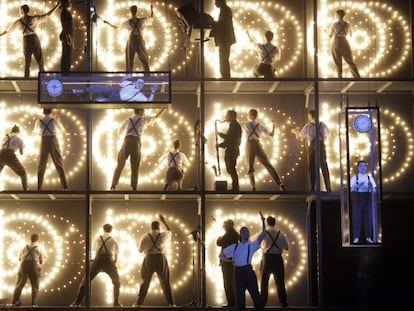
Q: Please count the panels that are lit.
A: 11